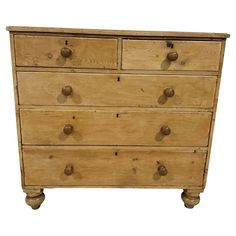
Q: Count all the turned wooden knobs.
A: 8